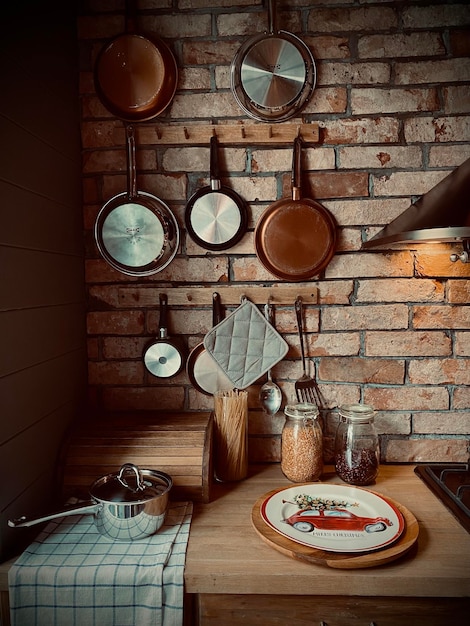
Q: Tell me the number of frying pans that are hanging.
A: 7